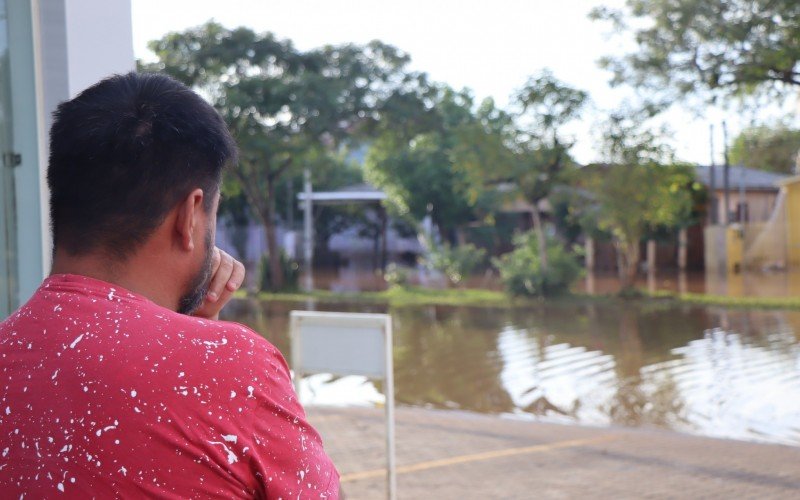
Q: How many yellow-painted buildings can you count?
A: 1